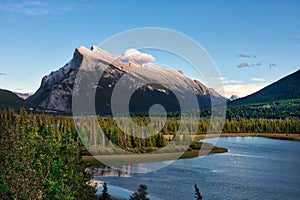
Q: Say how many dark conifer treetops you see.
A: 3